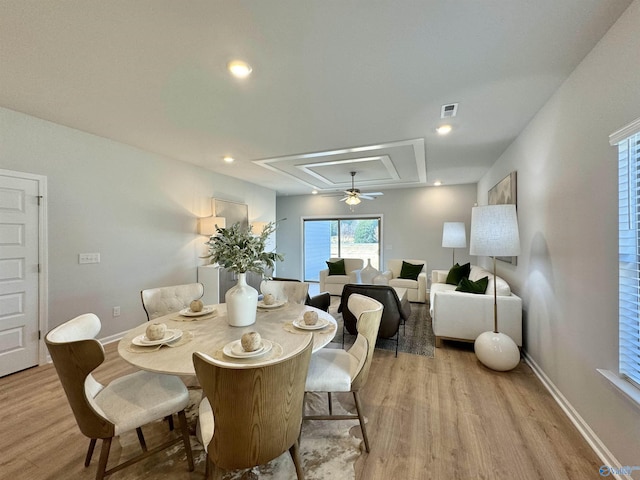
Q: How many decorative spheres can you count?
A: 5